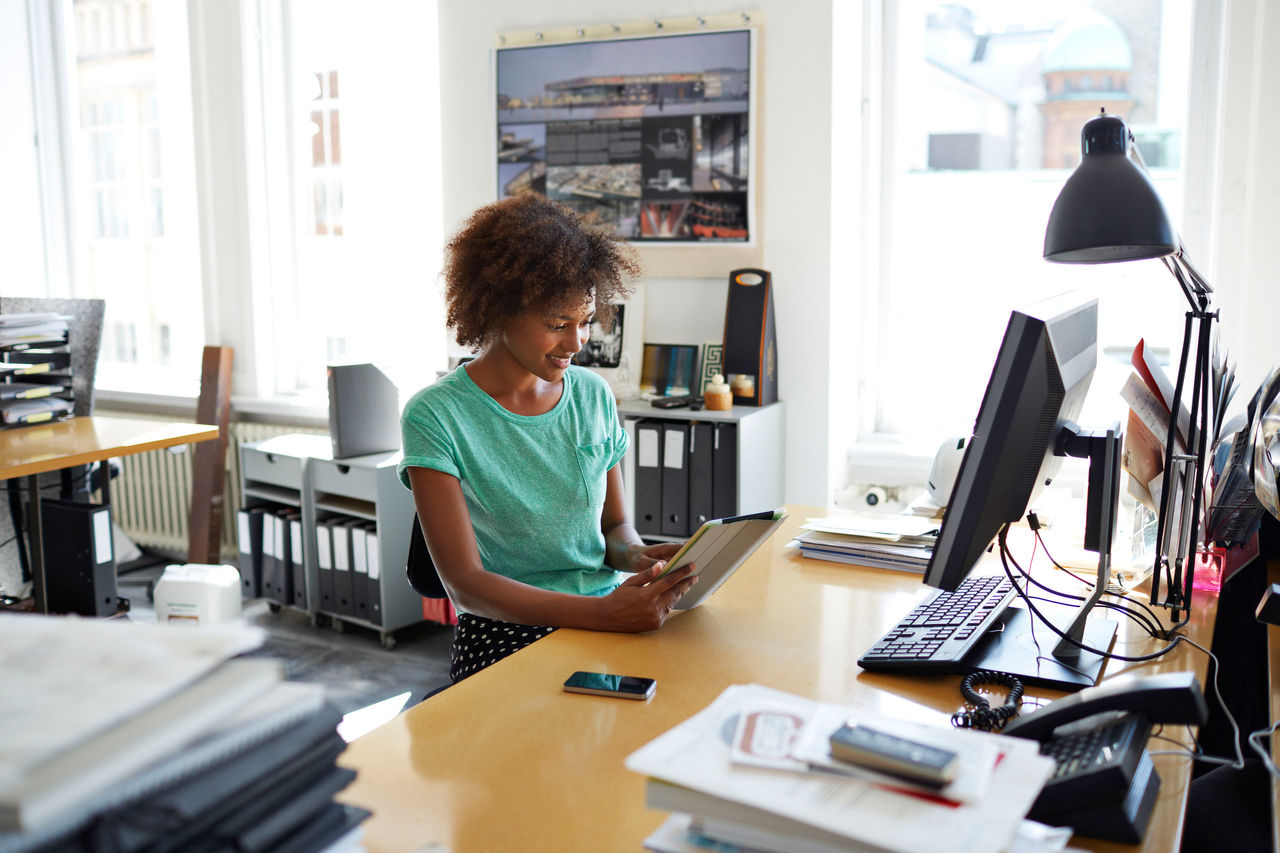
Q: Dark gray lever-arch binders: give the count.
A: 13